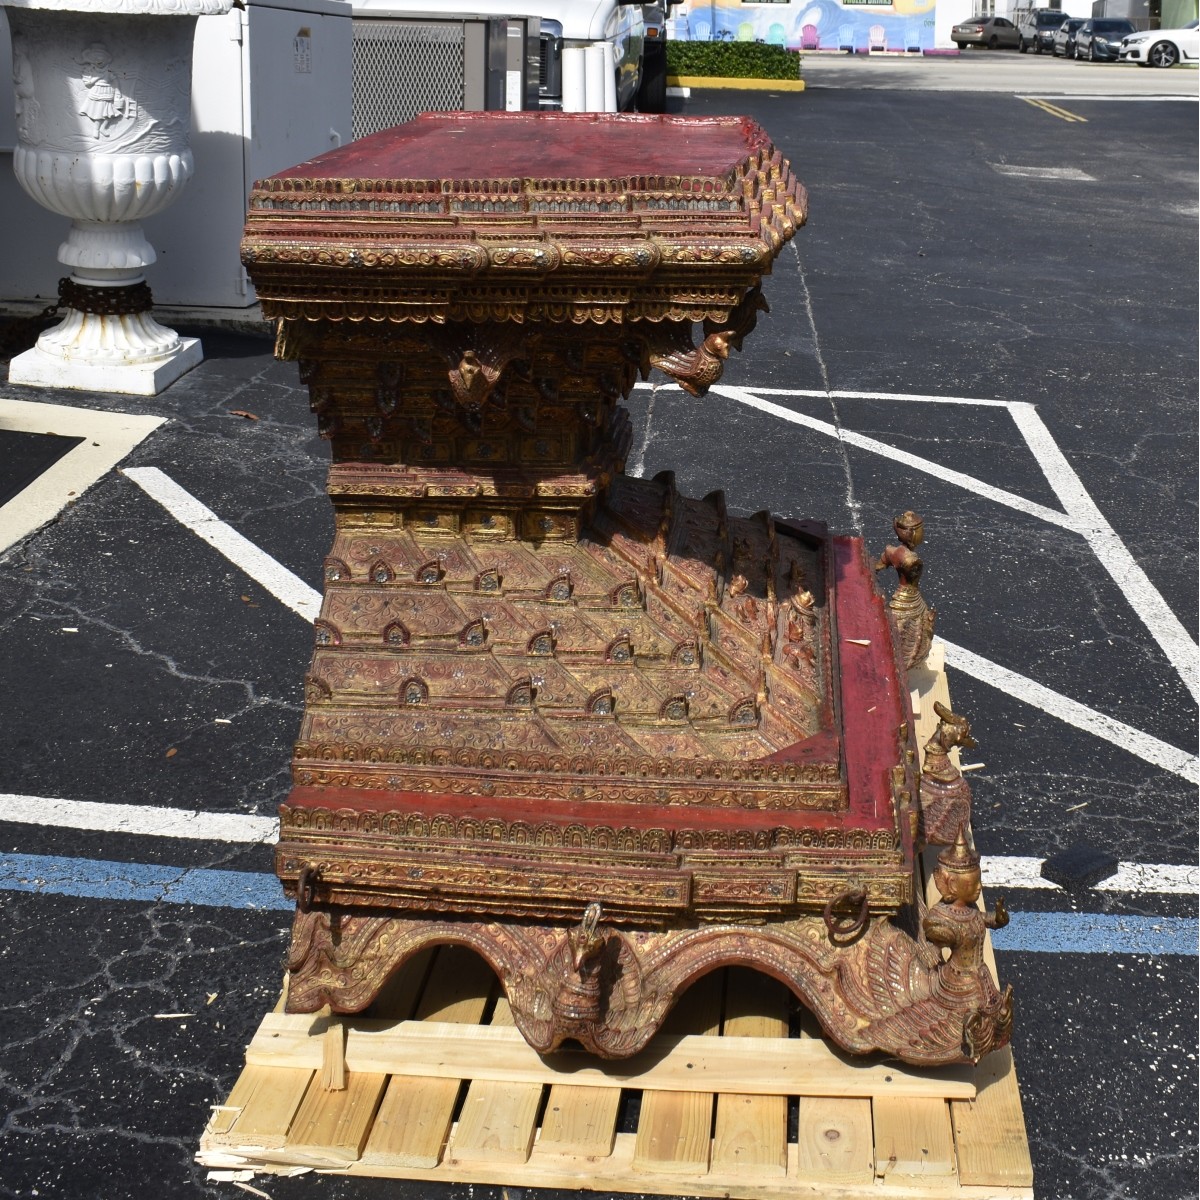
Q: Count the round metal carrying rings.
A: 2